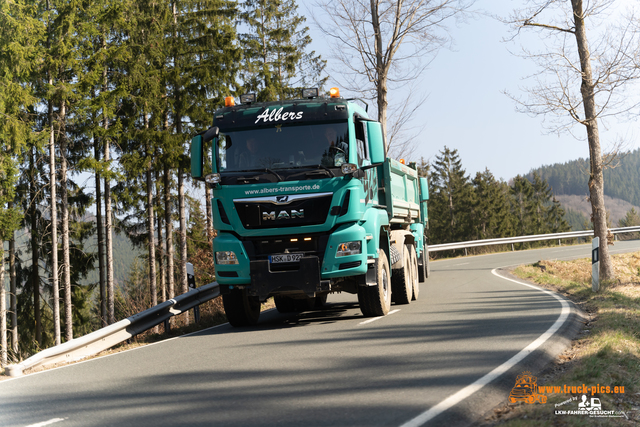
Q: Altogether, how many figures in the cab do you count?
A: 2